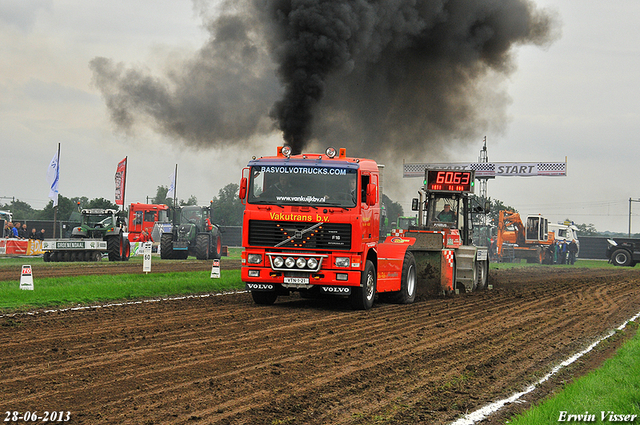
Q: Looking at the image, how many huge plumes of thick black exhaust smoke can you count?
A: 1